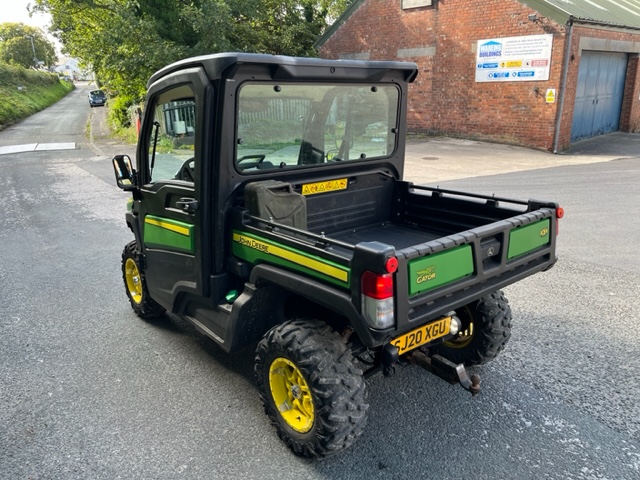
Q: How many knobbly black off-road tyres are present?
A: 3